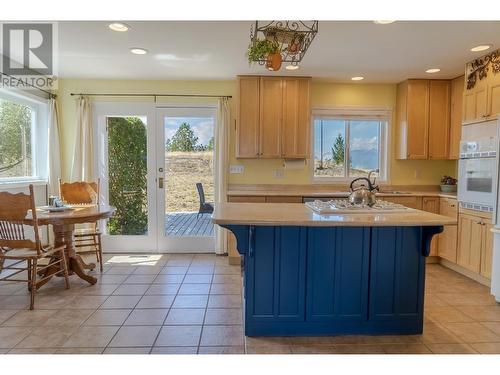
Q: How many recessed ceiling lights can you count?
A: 7